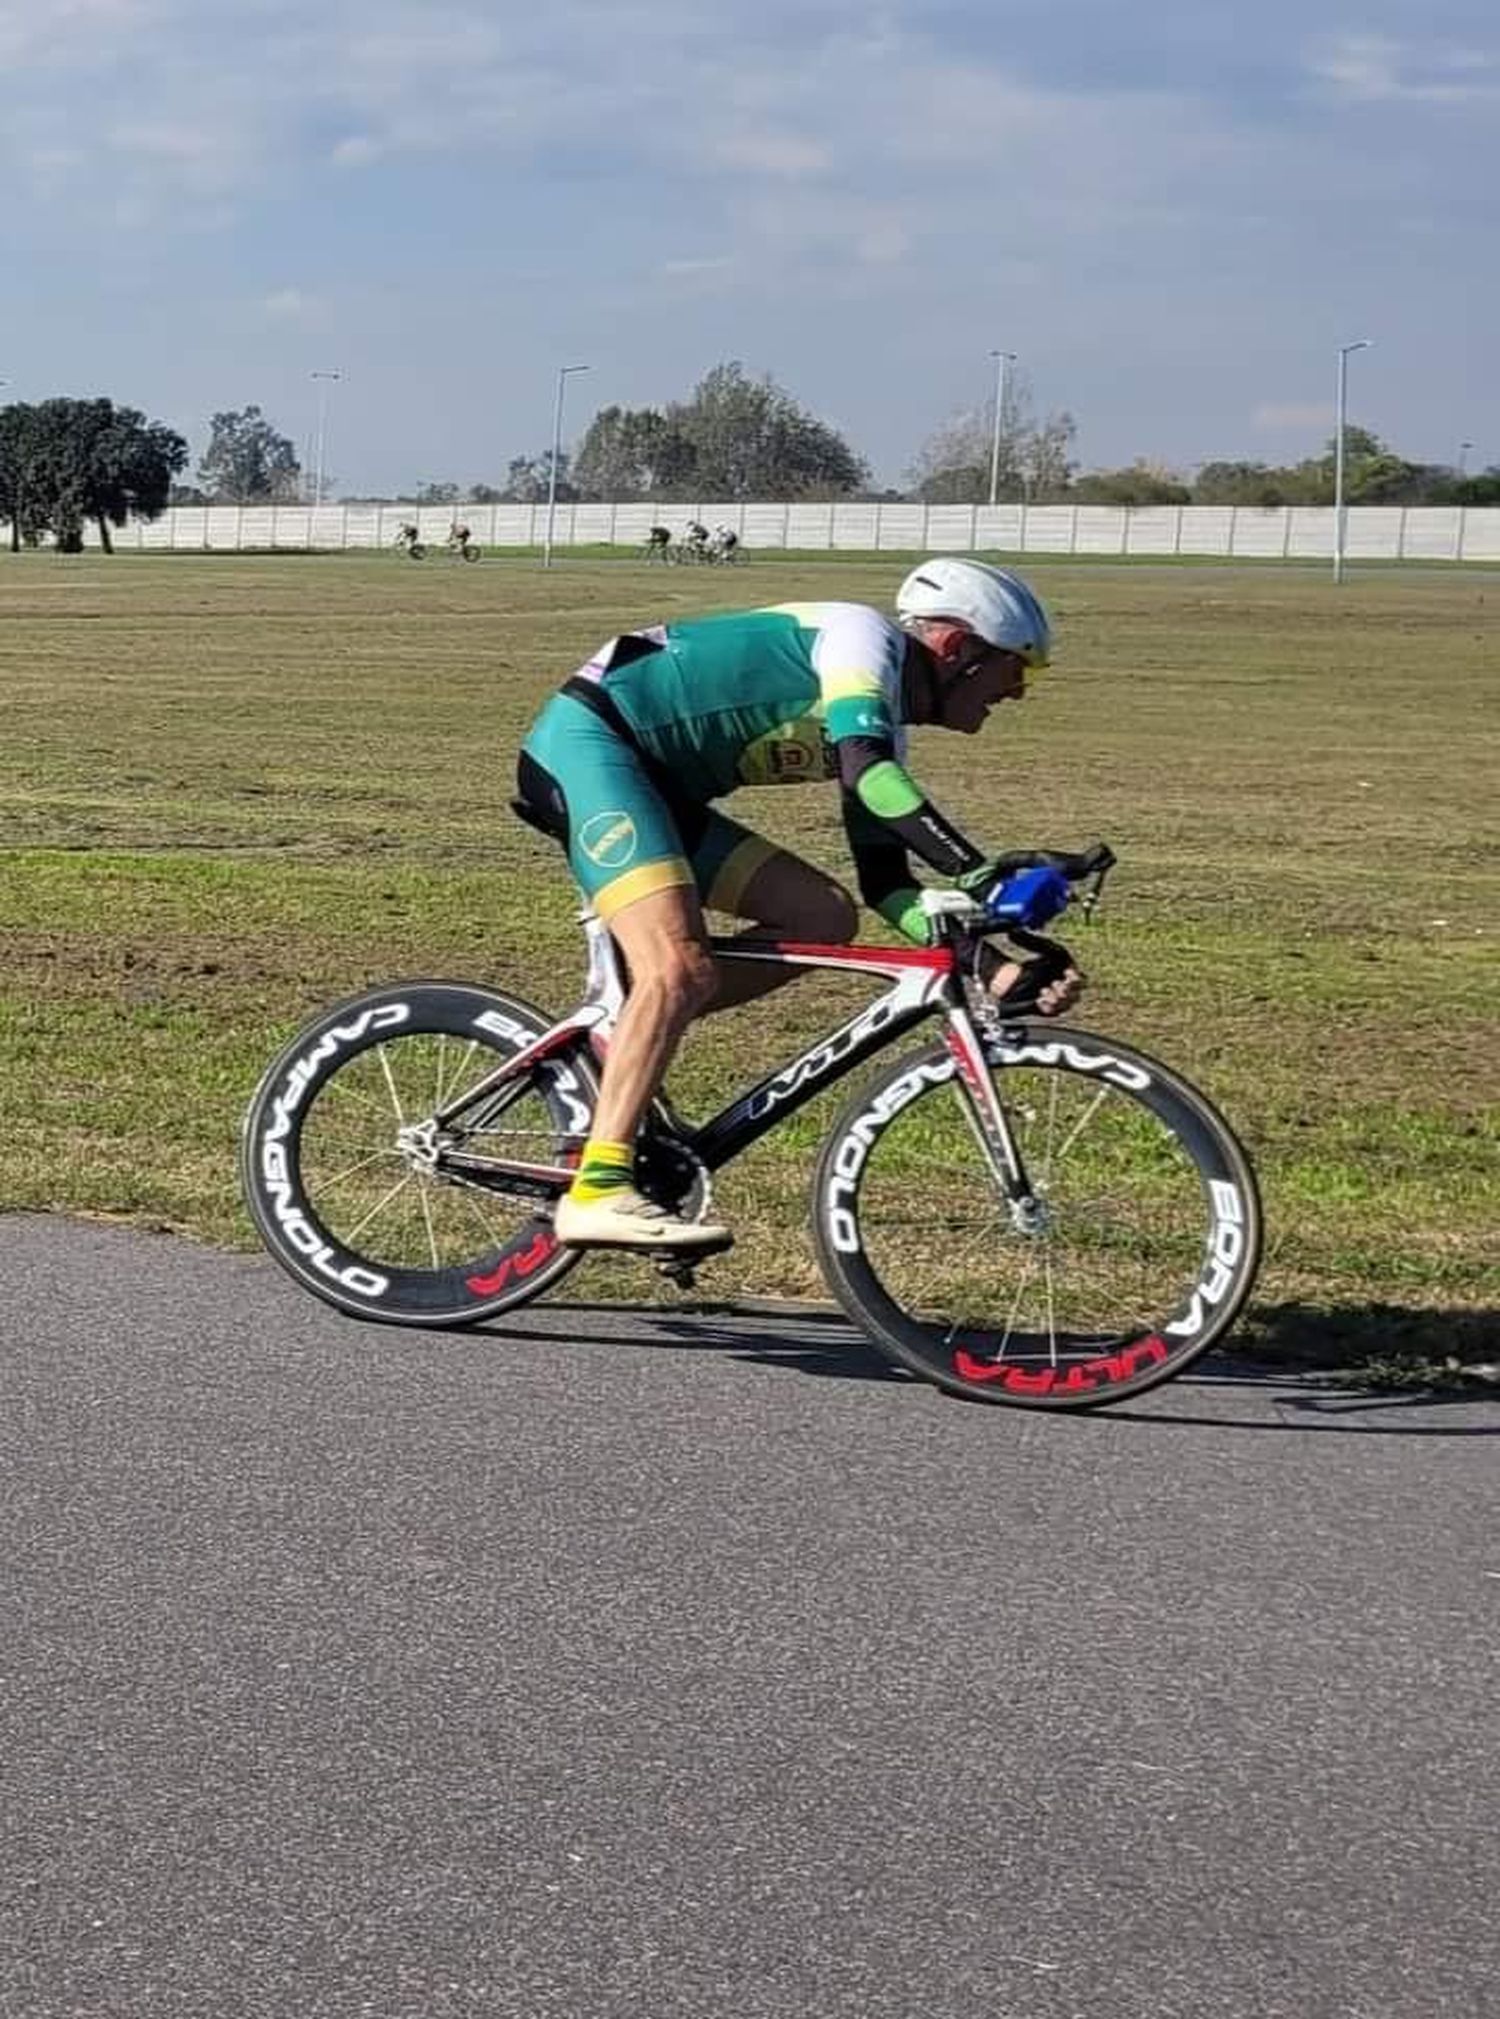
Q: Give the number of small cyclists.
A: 5